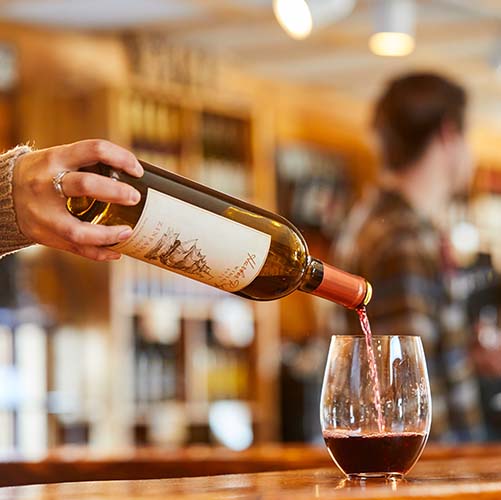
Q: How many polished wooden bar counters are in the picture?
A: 1